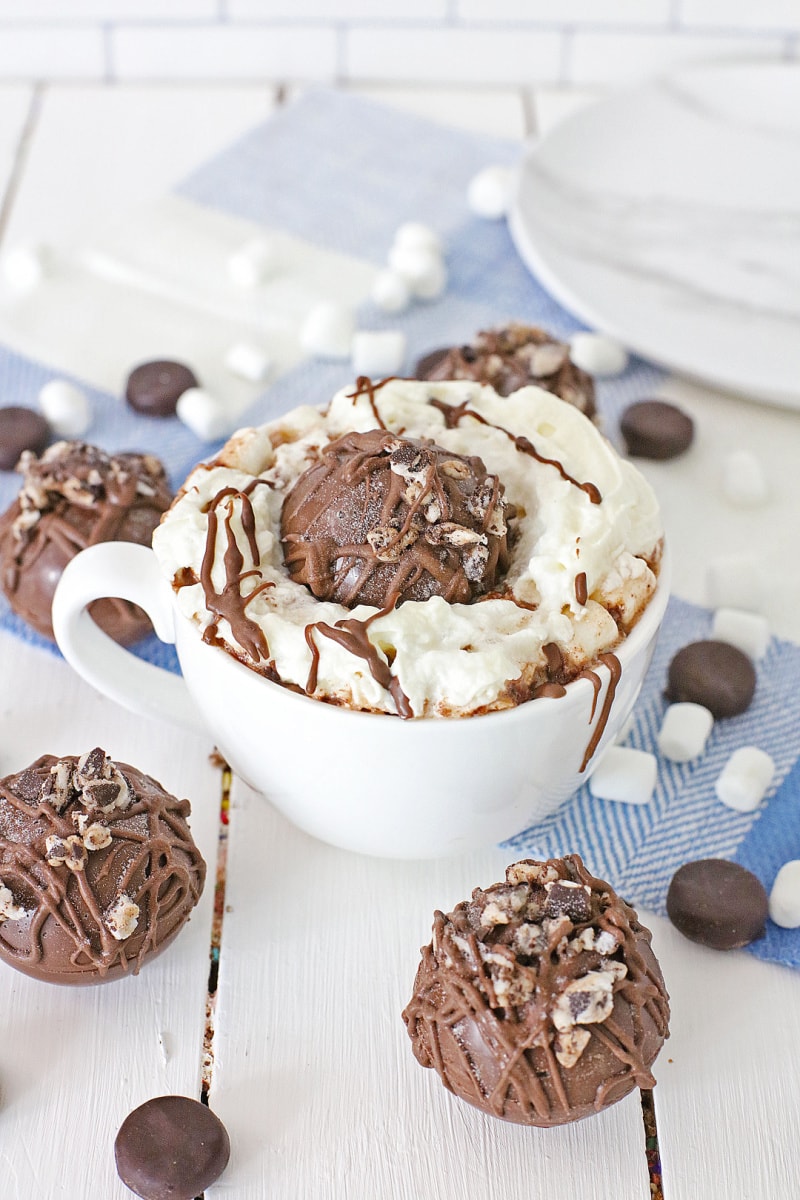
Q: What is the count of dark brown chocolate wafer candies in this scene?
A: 6